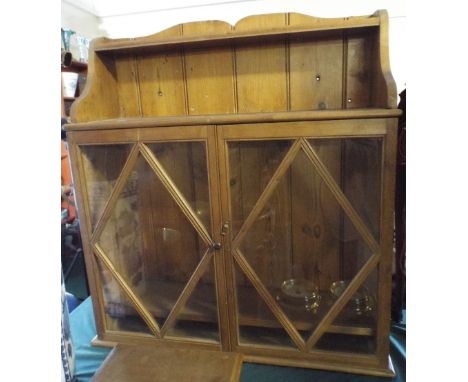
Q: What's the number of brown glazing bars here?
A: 8